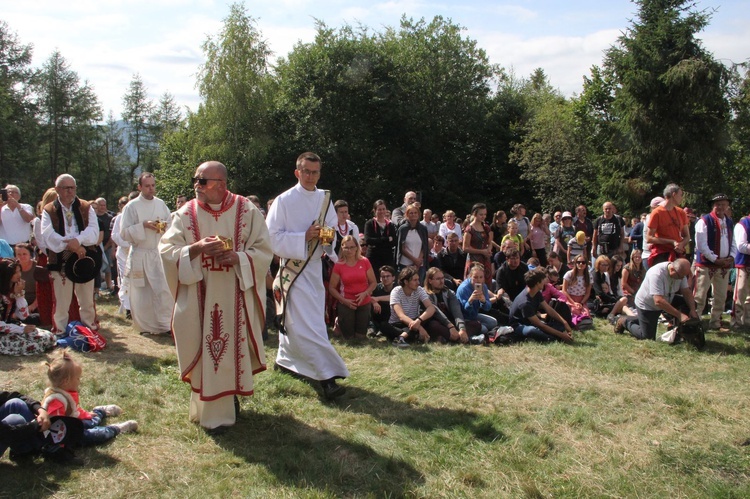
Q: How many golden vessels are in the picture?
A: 3